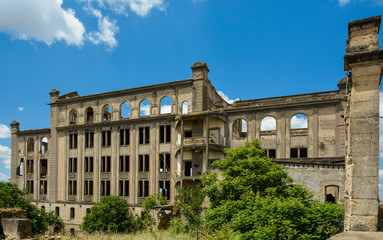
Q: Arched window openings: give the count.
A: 12